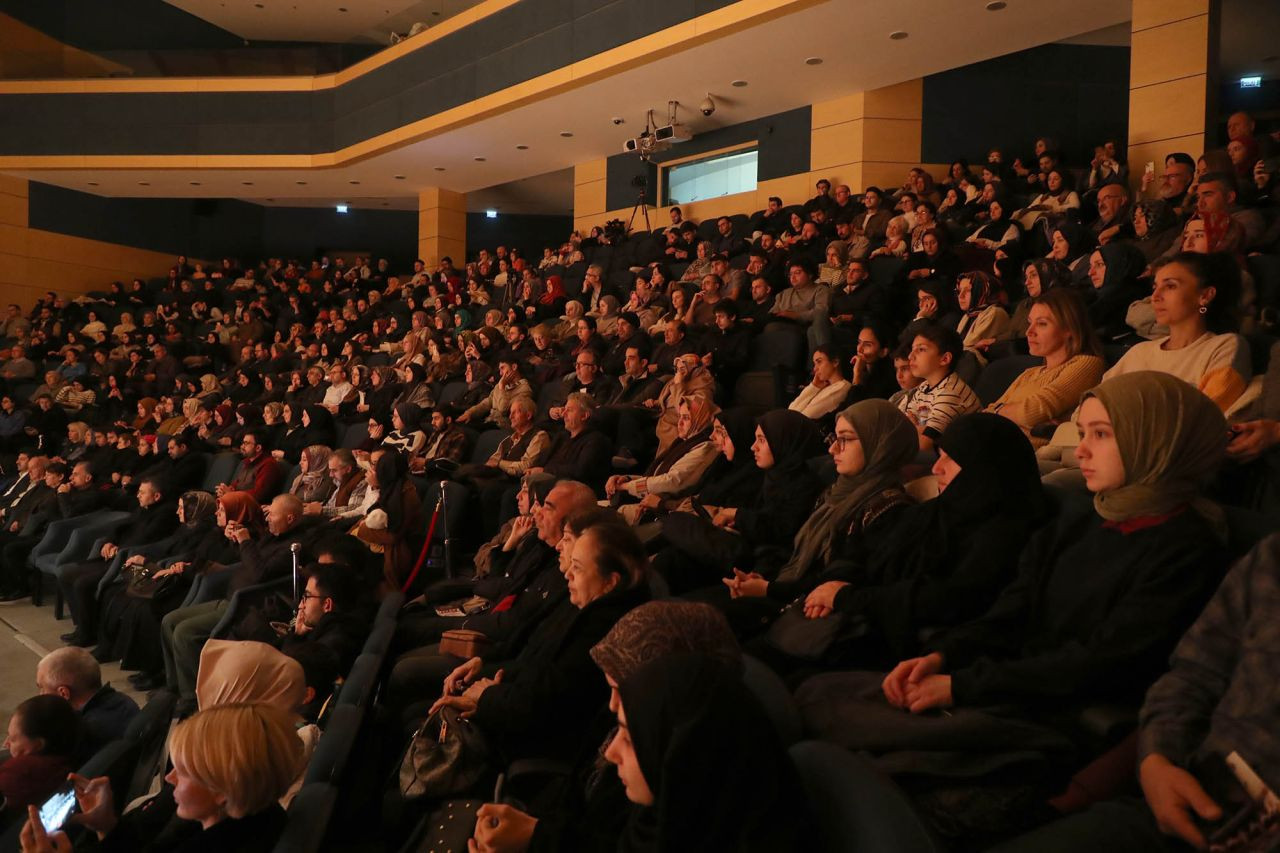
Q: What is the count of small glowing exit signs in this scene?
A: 3